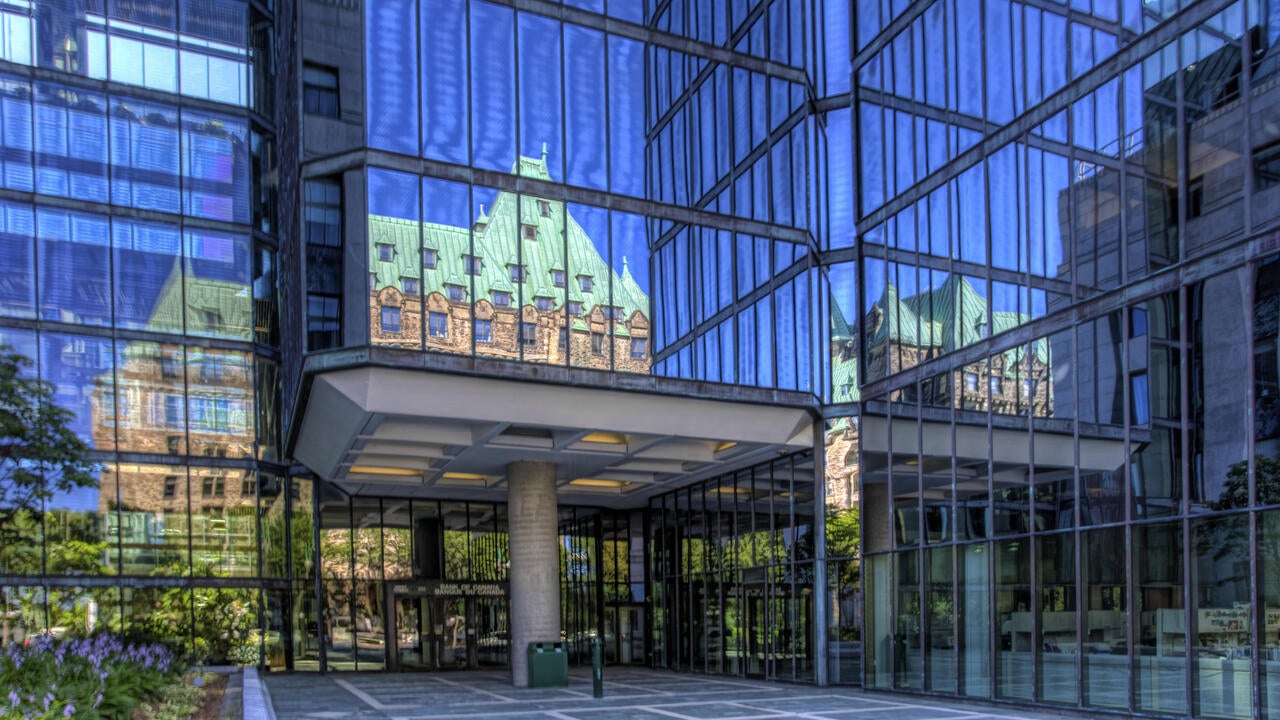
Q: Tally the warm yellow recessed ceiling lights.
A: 5